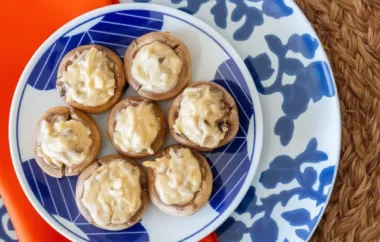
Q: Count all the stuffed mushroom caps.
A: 7